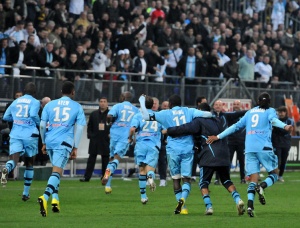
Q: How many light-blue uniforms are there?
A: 6